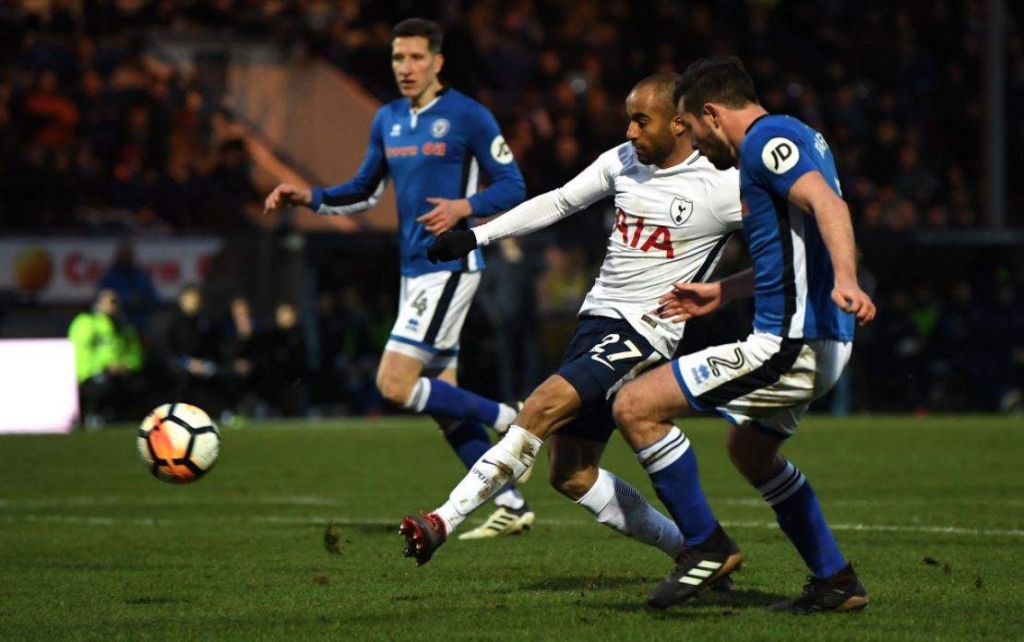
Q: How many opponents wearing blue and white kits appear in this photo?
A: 2